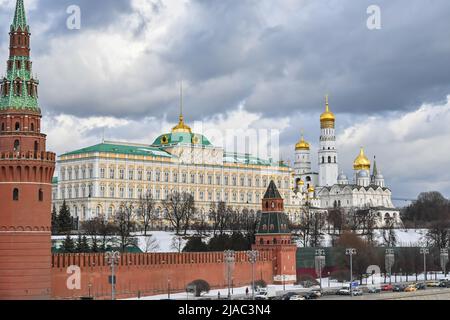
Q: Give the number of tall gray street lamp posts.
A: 8